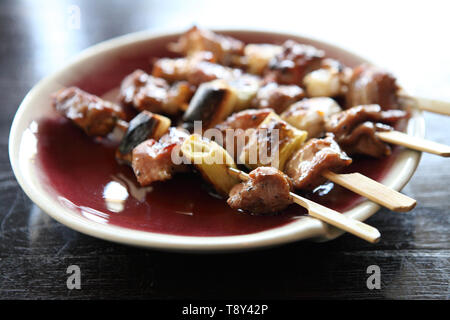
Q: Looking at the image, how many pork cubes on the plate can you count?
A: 12